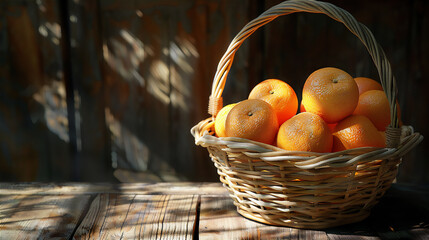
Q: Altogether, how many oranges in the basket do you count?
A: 8